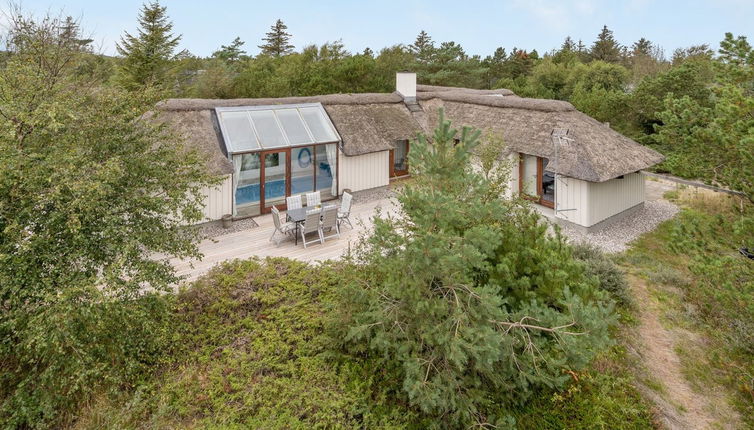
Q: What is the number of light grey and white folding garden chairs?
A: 6